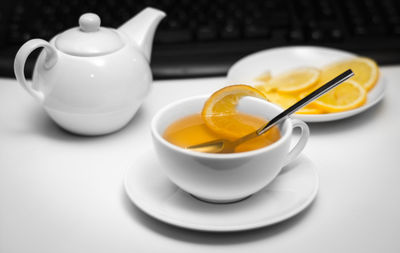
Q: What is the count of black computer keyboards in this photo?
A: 1